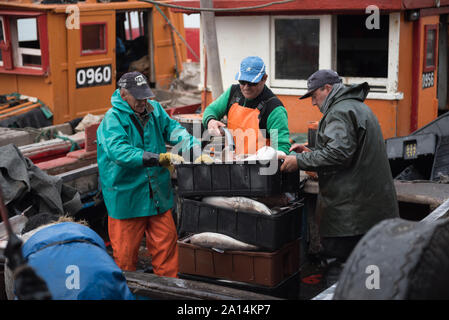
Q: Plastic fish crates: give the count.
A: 4